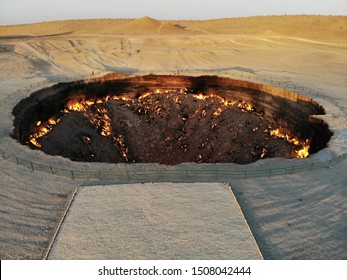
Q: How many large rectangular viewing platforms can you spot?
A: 1